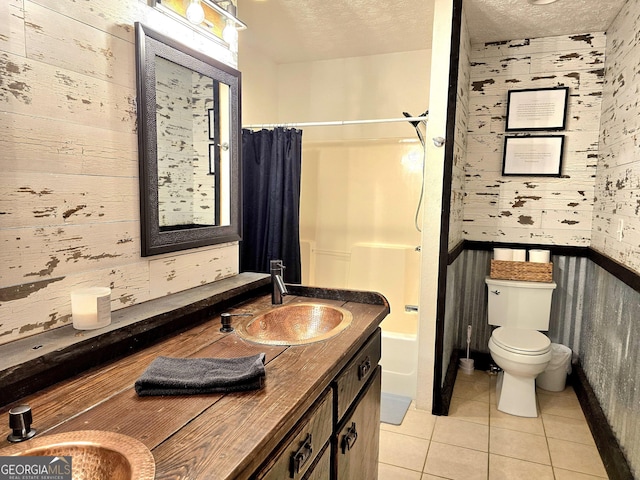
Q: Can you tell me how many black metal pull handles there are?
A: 3